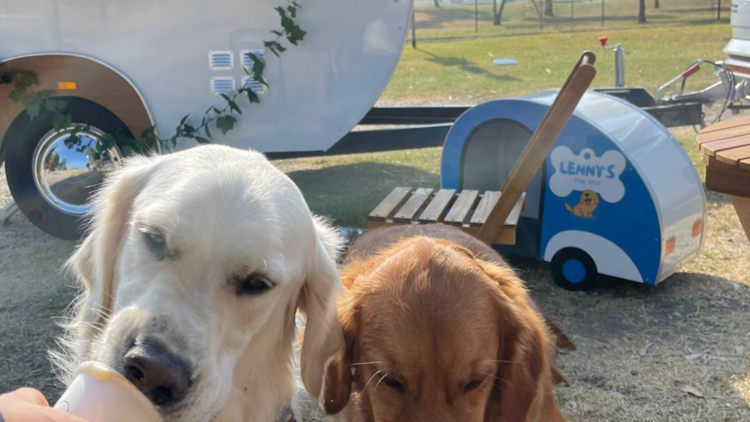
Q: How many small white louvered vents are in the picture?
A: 4